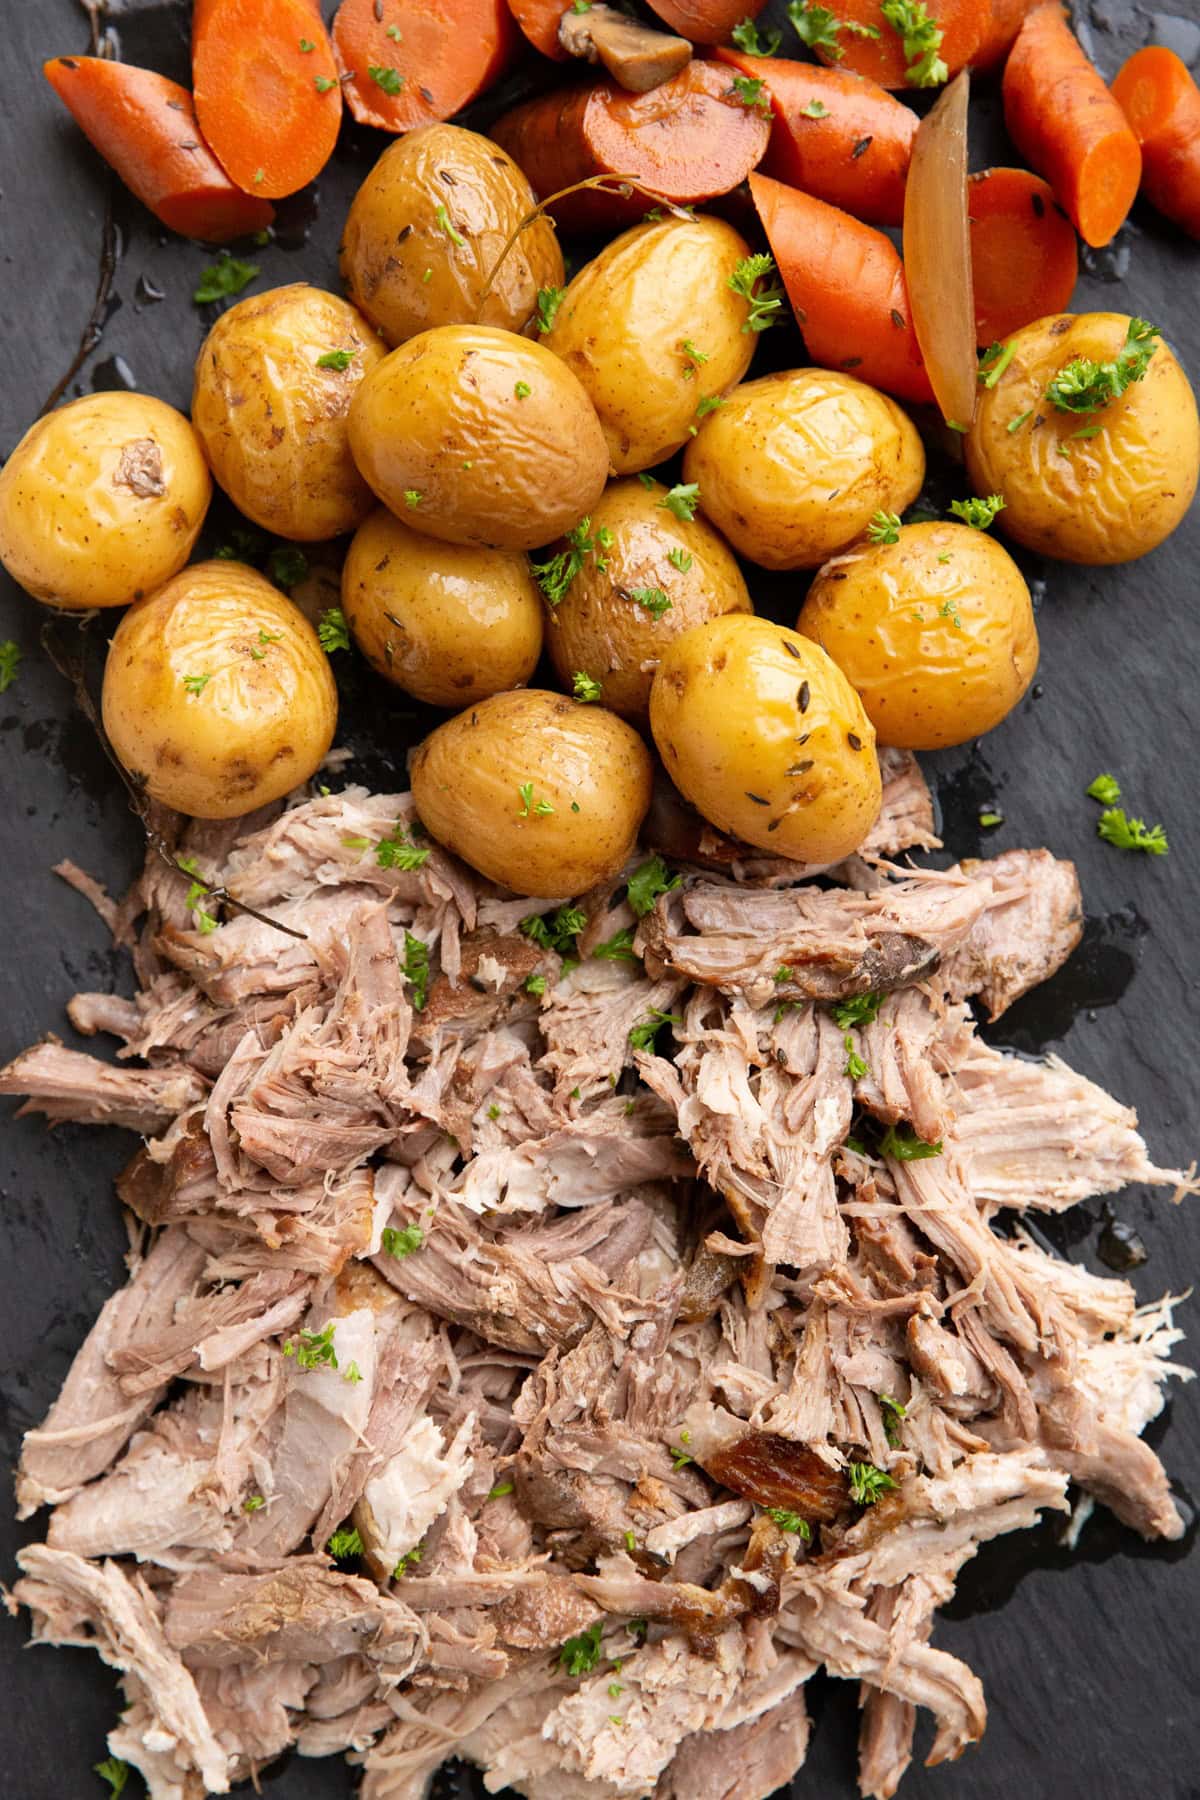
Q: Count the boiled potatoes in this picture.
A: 13